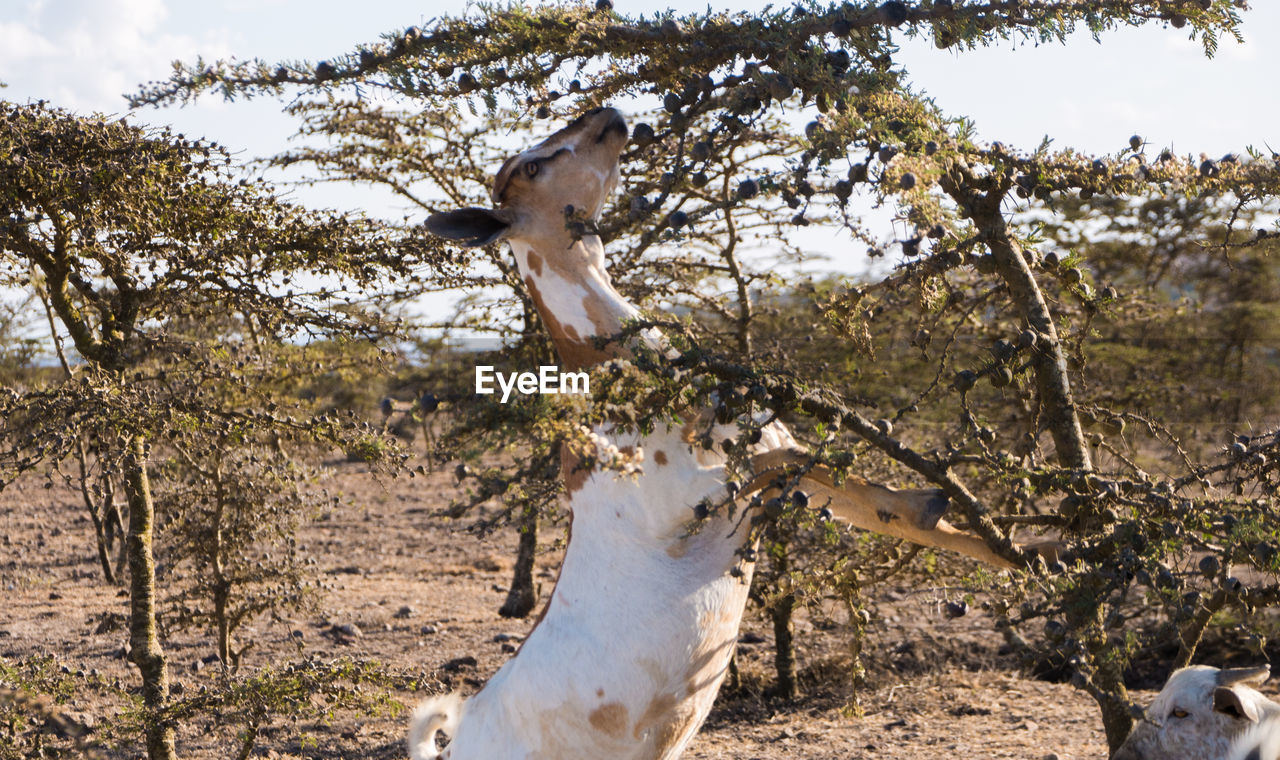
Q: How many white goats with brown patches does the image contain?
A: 1